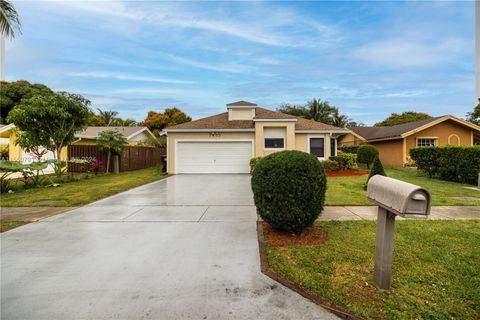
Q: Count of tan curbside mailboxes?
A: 1